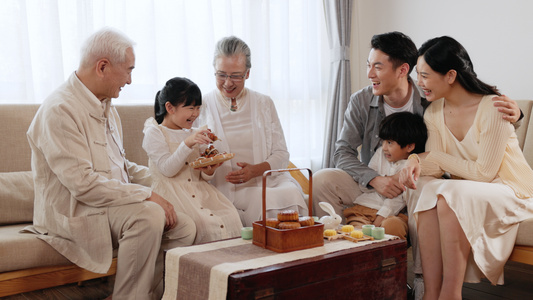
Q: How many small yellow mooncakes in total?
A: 3